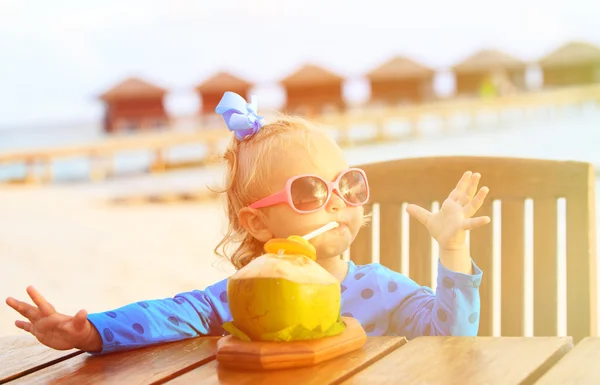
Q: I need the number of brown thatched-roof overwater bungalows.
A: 6